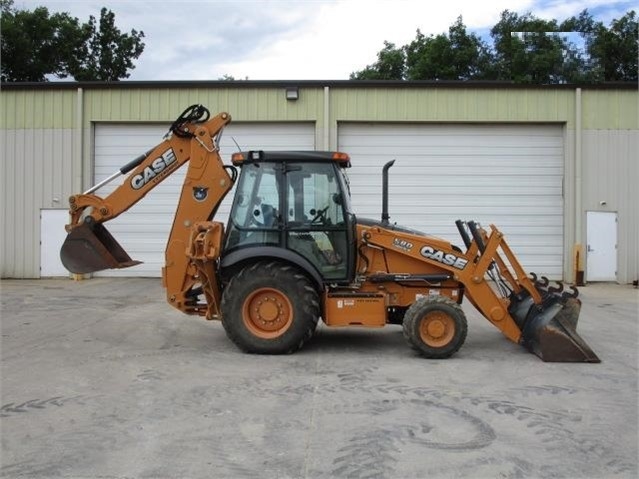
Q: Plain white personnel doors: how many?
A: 2